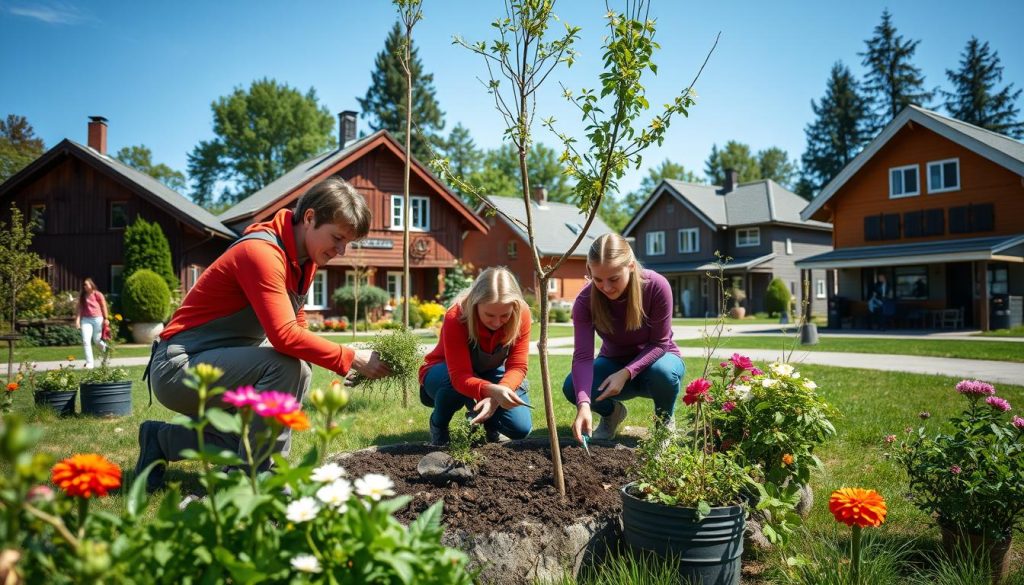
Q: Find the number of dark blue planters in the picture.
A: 3